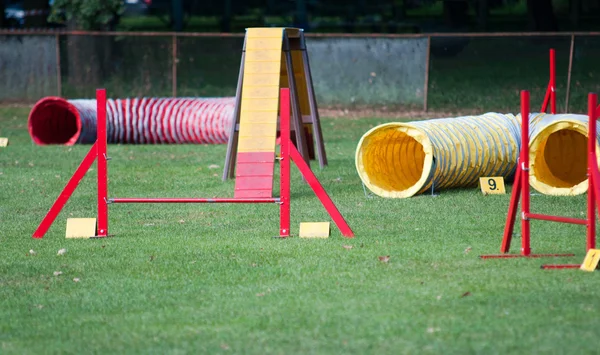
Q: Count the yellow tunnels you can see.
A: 2